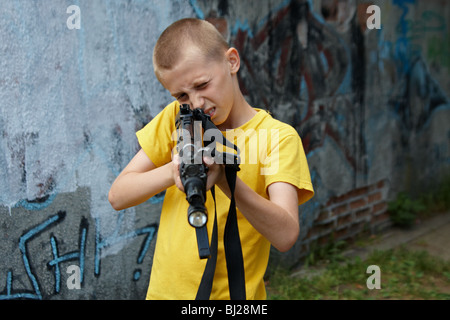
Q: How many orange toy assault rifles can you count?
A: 0